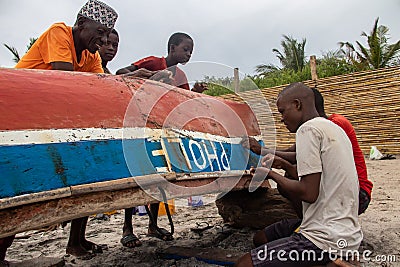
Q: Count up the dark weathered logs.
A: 1